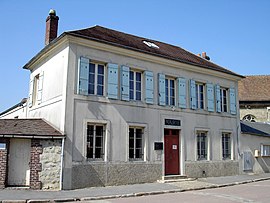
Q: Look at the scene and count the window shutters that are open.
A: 12